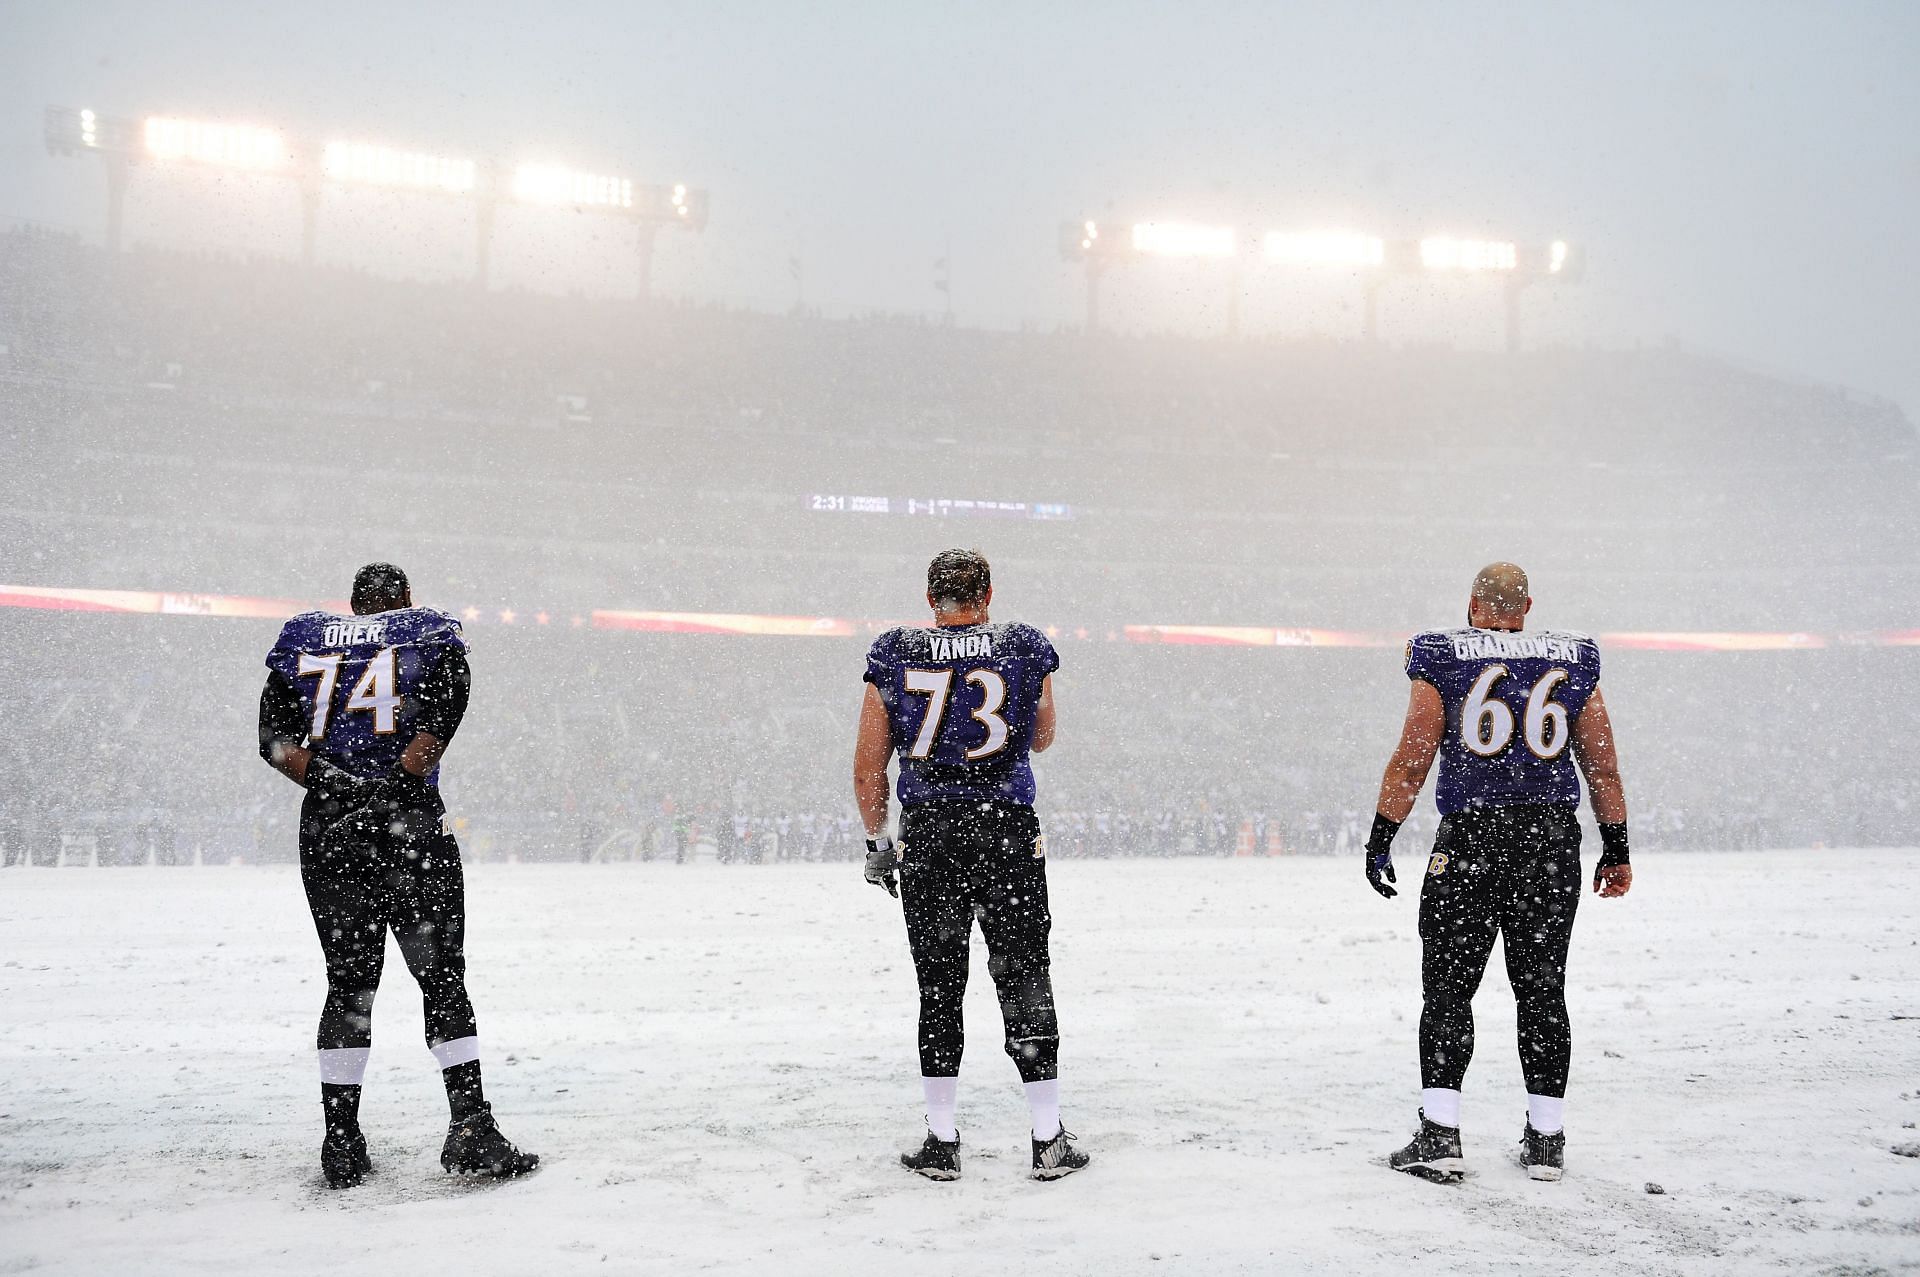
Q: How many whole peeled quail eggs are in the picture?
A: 0